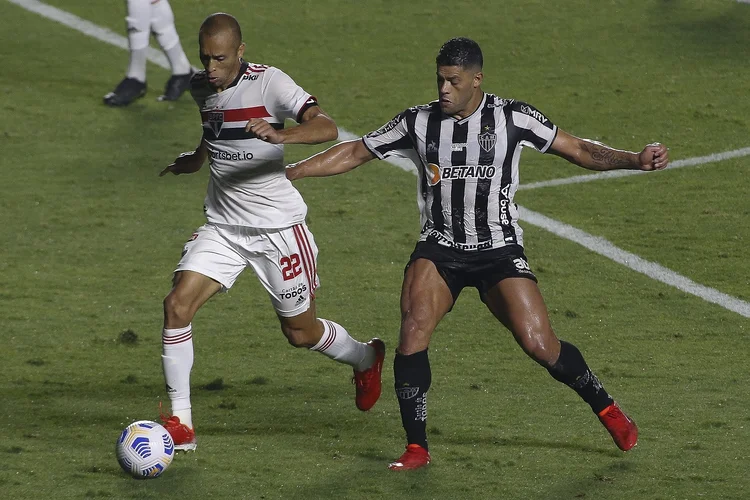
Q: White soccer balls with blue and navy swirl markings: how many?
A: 1